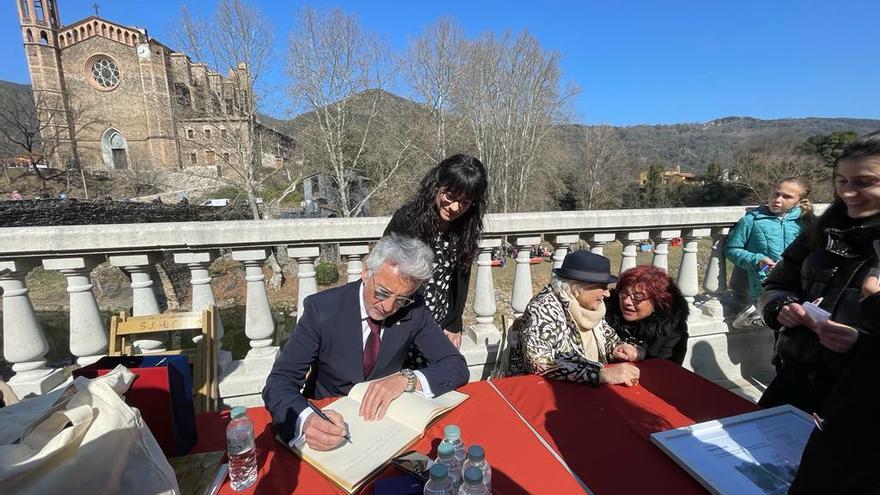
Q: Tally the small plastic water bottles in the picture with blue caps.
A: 6